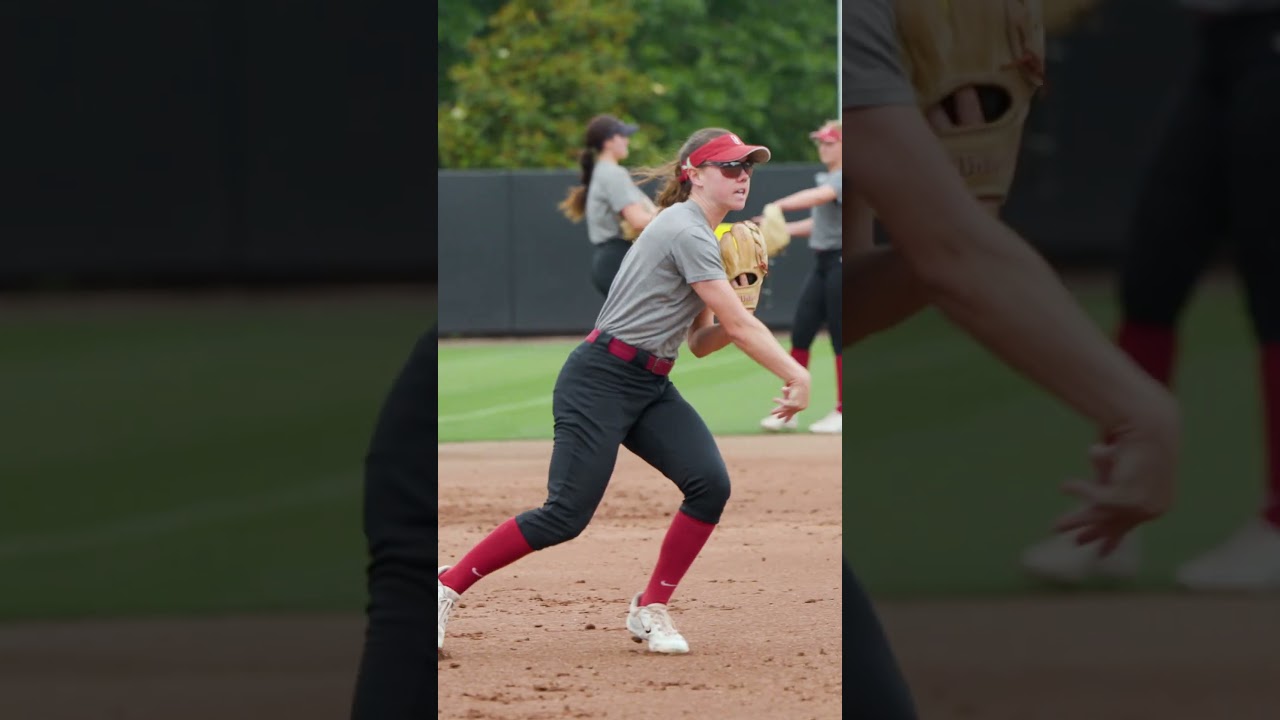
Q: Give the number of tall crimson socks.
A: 4